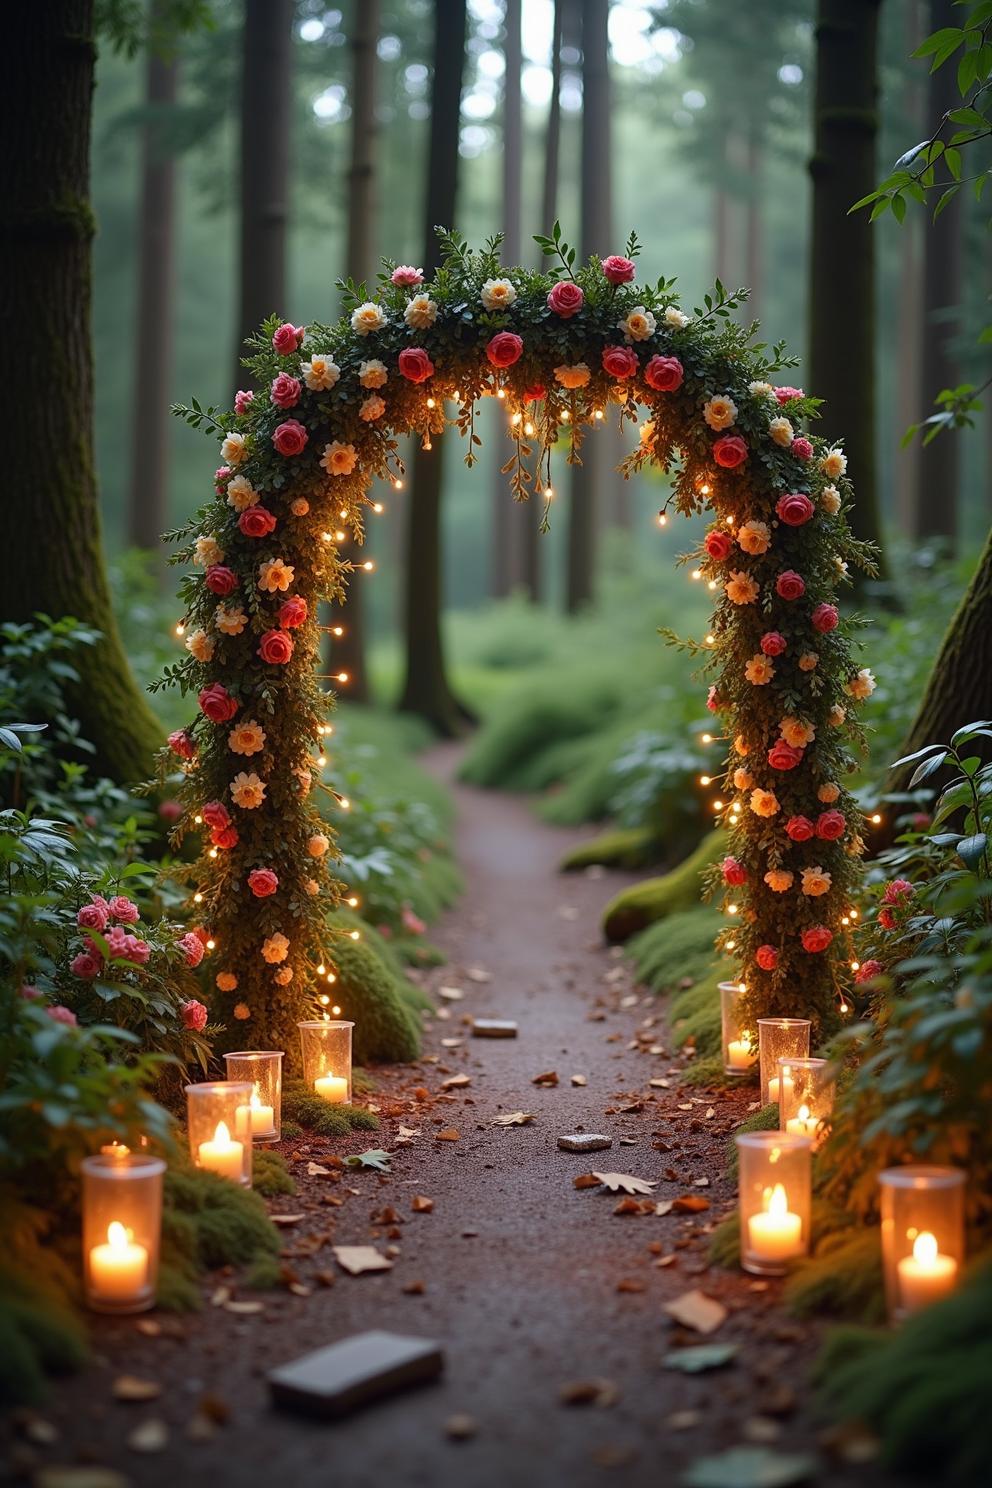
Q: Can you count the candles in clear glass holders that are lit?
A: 9